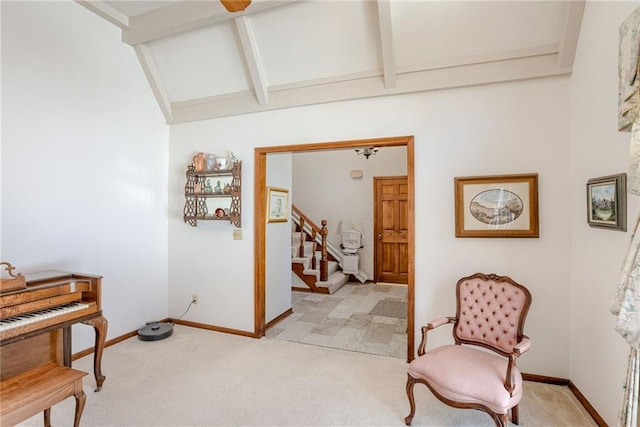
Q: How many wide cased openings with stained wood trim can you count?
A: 1